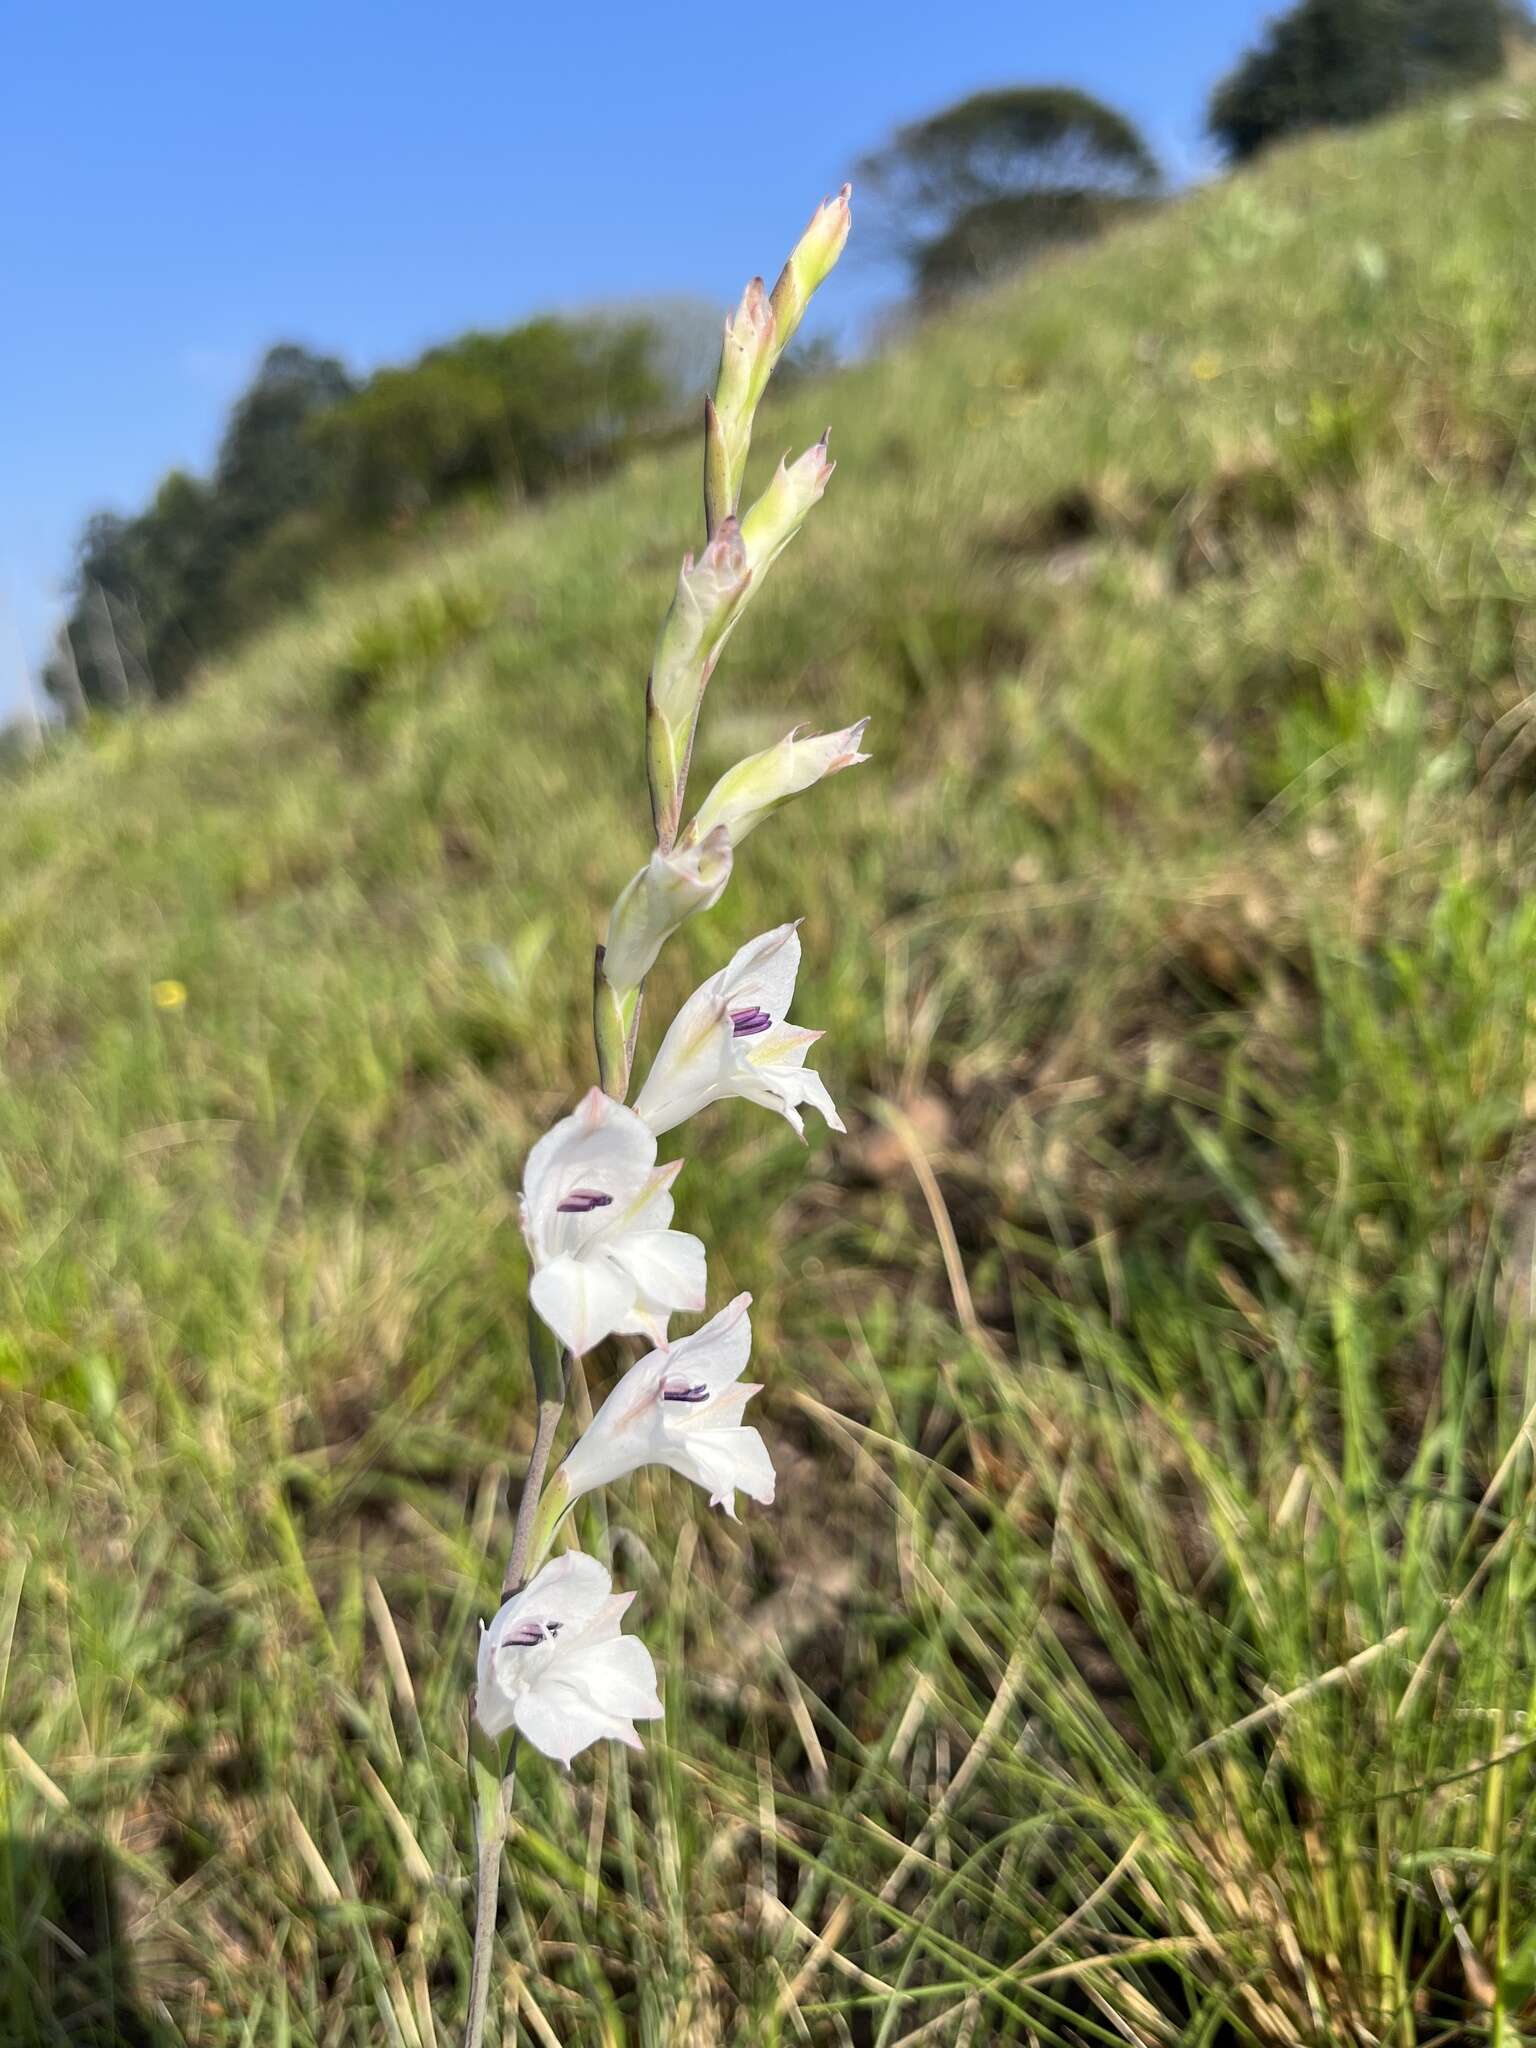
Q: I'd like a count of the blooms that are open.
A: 4